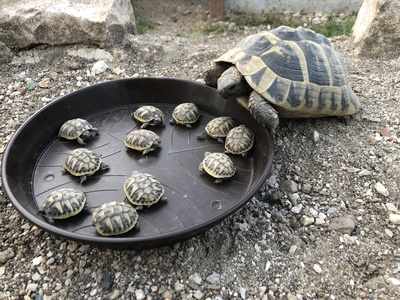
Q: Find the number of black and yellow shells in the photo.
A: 12